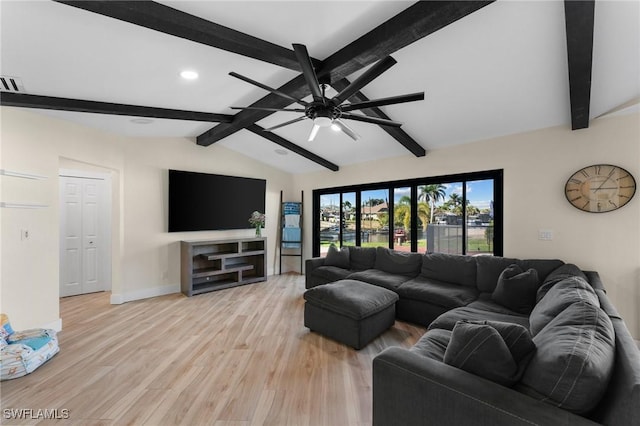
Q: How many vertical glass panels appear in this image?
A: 6